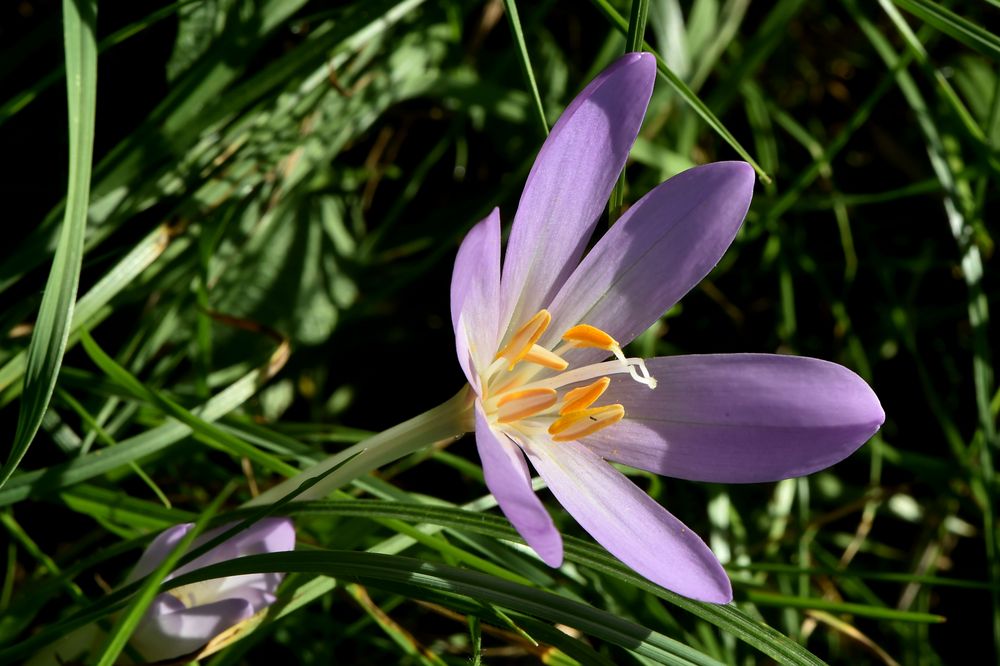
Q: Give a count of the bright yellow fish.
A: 0